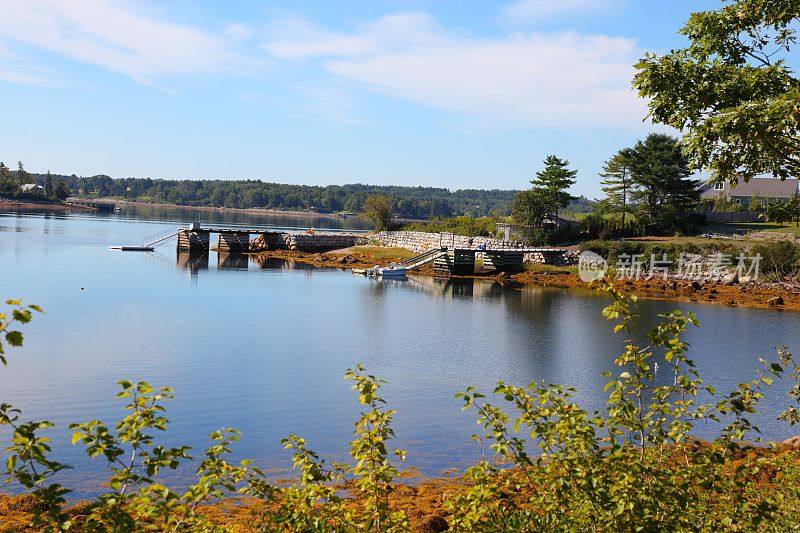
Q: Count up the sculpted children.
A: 0